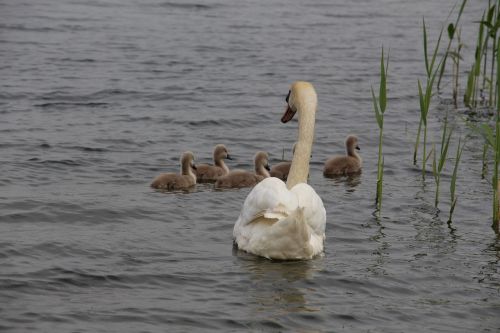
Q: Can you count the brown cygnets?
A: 5